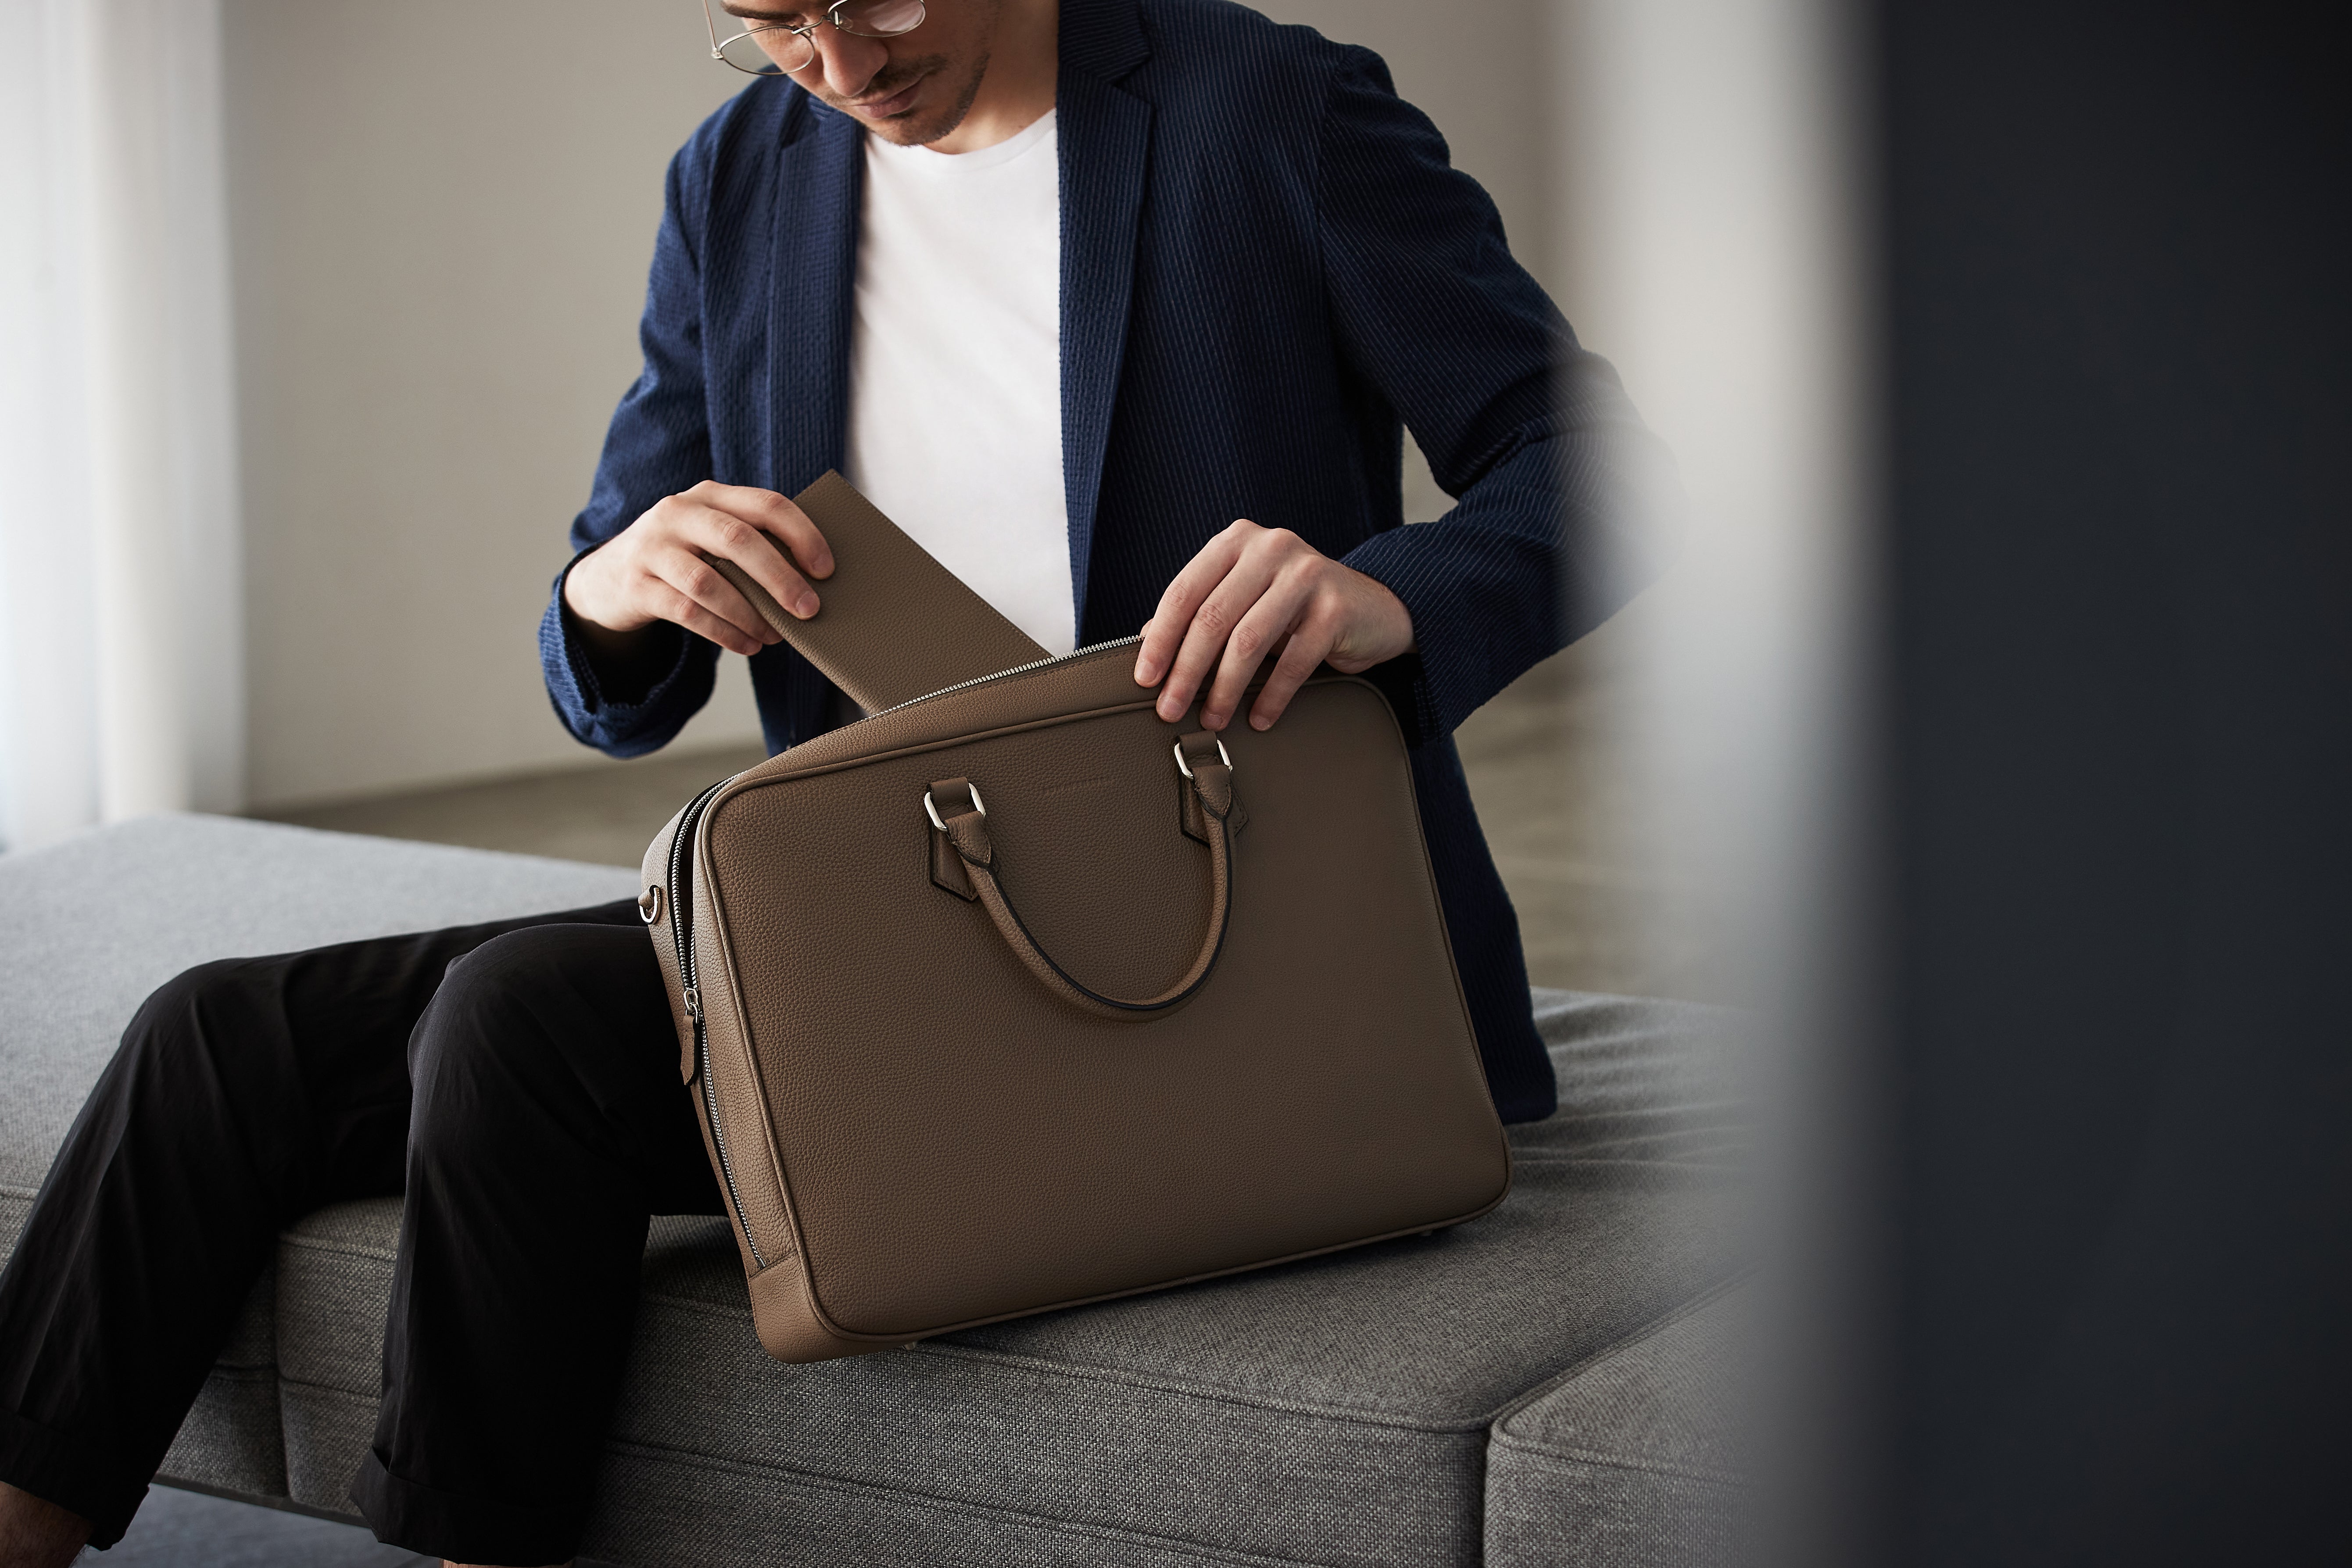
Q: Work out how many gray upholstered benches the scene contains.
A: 1